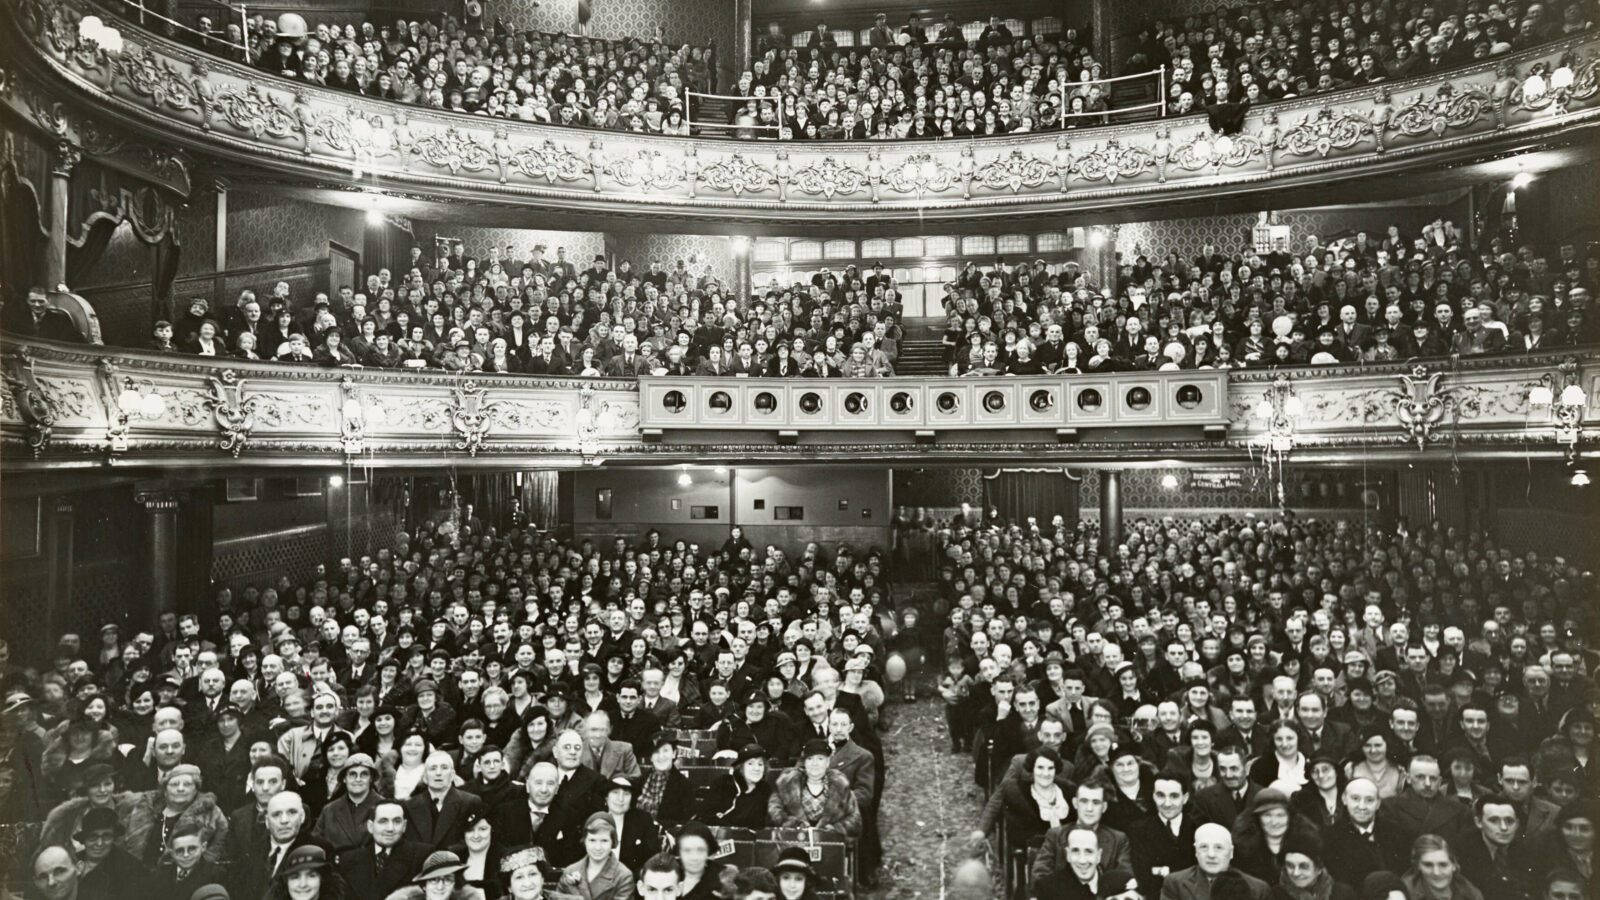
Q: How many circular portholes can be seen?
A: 12